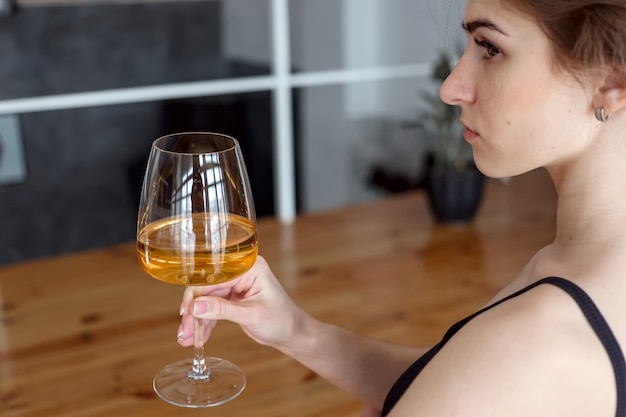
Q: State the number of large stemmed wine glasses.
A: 1